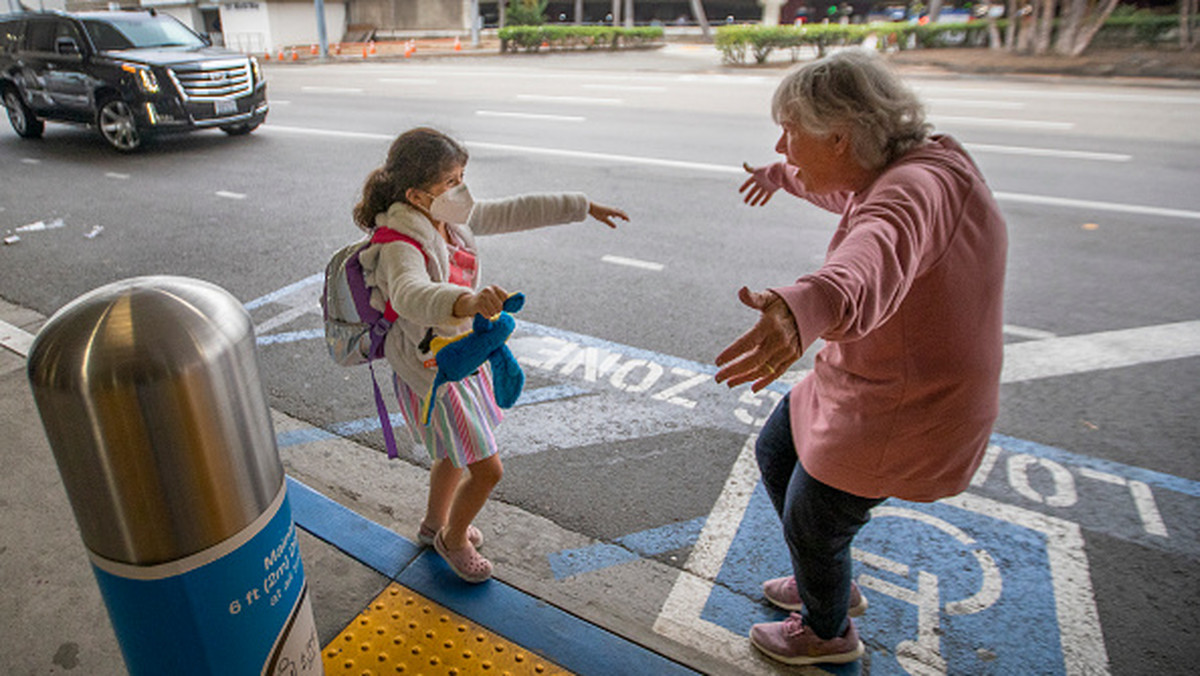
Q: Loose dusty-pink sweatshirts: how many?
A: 1